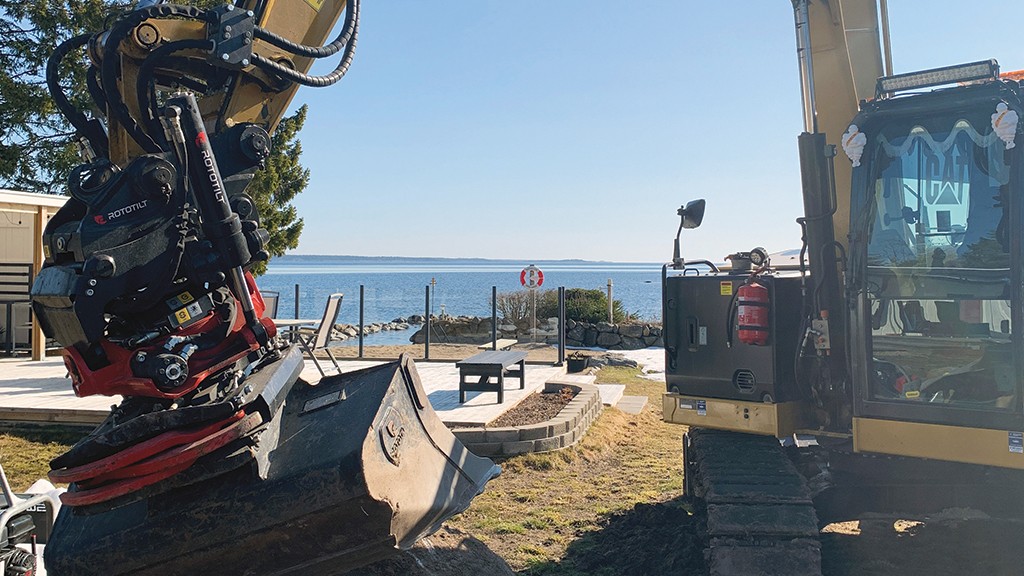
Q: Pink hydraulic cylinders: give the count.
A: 0